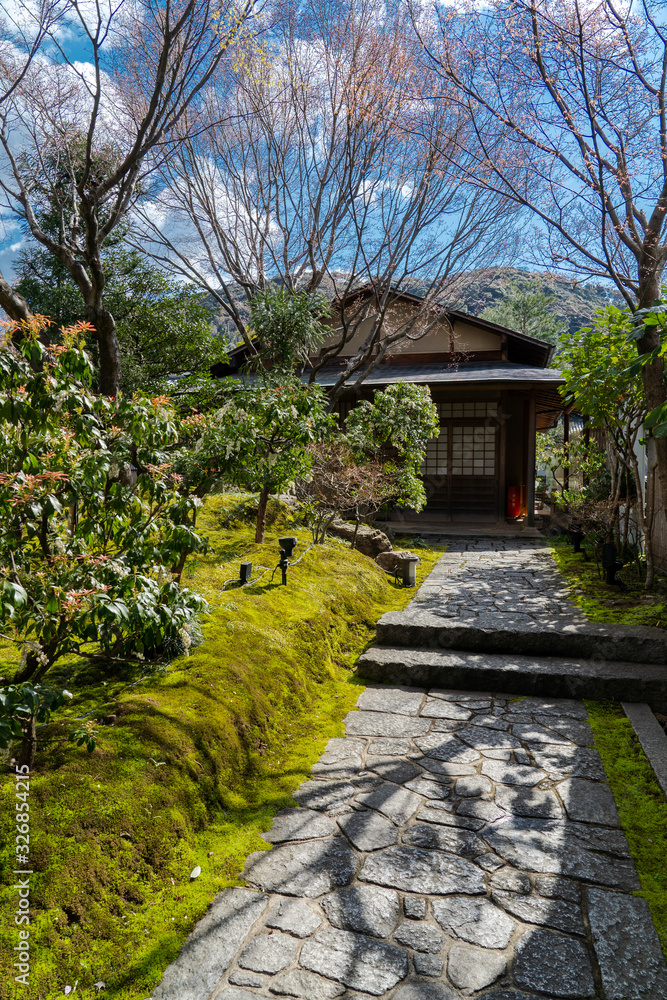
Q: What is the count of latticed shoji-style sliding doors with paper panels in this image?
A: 2